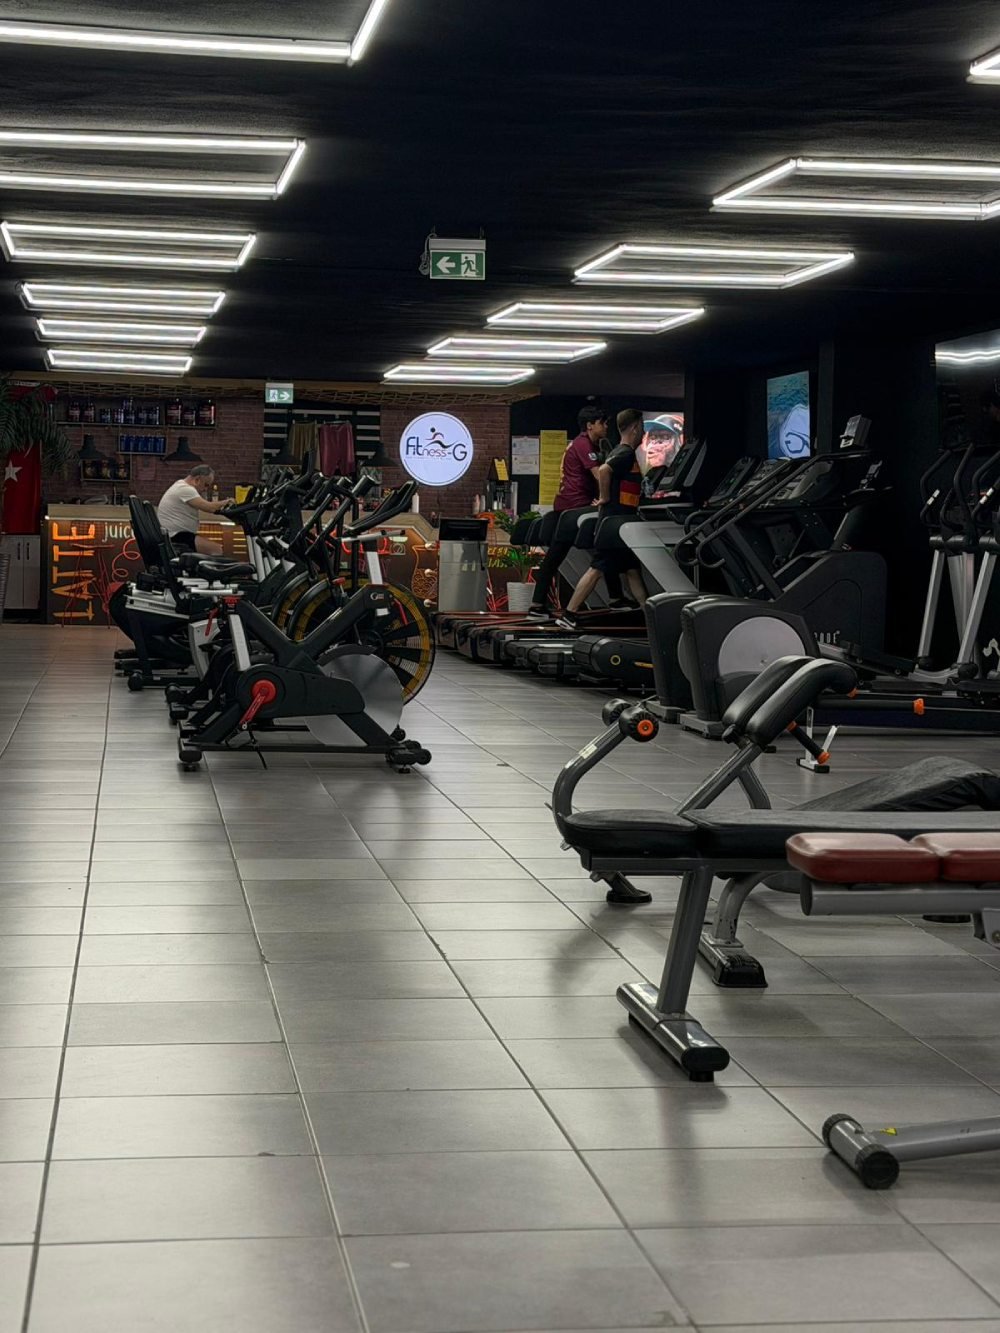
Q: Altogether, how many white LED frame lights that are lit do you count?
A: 12